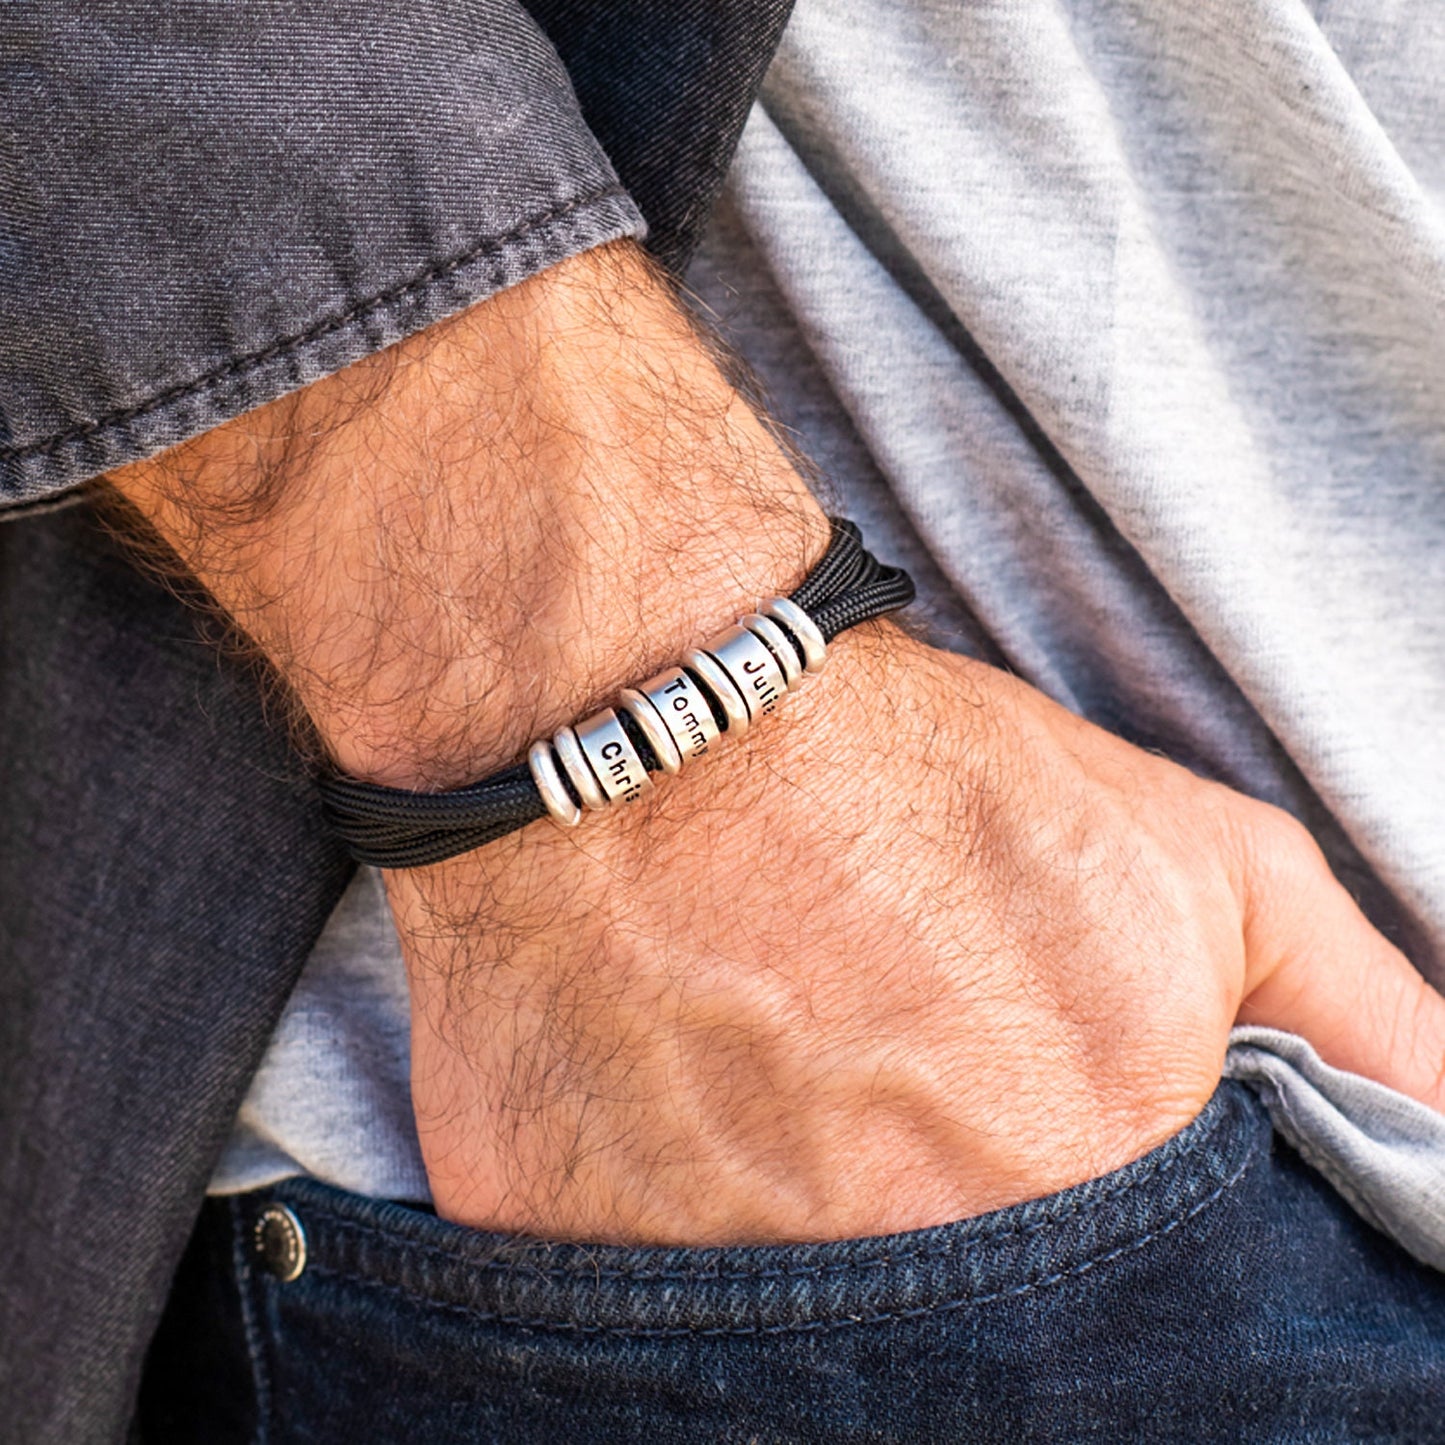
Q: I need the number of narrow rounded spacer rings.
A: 6